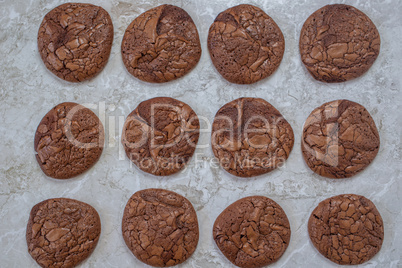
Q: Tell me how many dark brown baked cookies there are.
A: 12